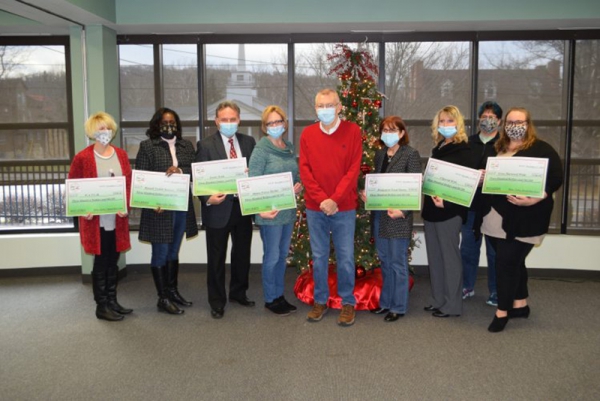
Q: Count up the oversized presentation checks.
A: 7